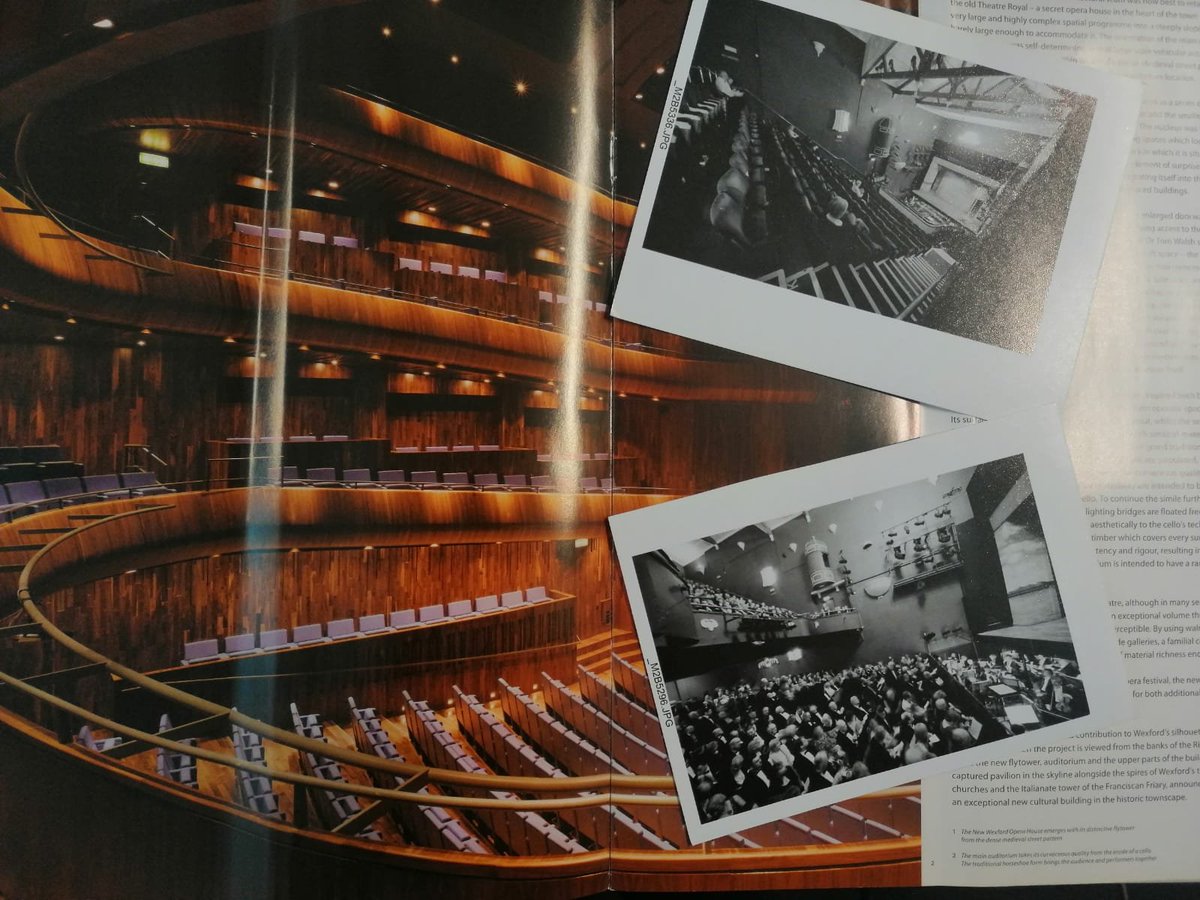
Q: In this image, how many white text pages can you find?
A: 1